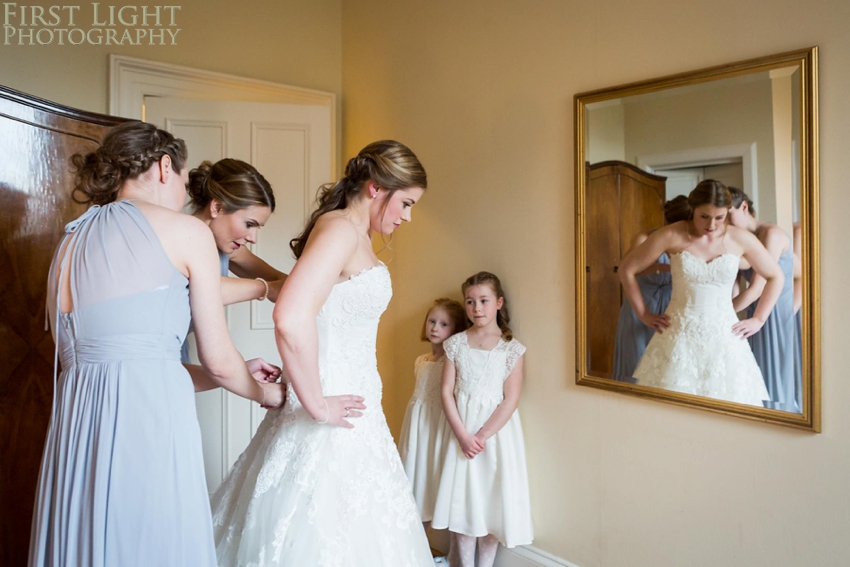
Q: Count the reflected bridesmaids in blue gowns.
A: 2